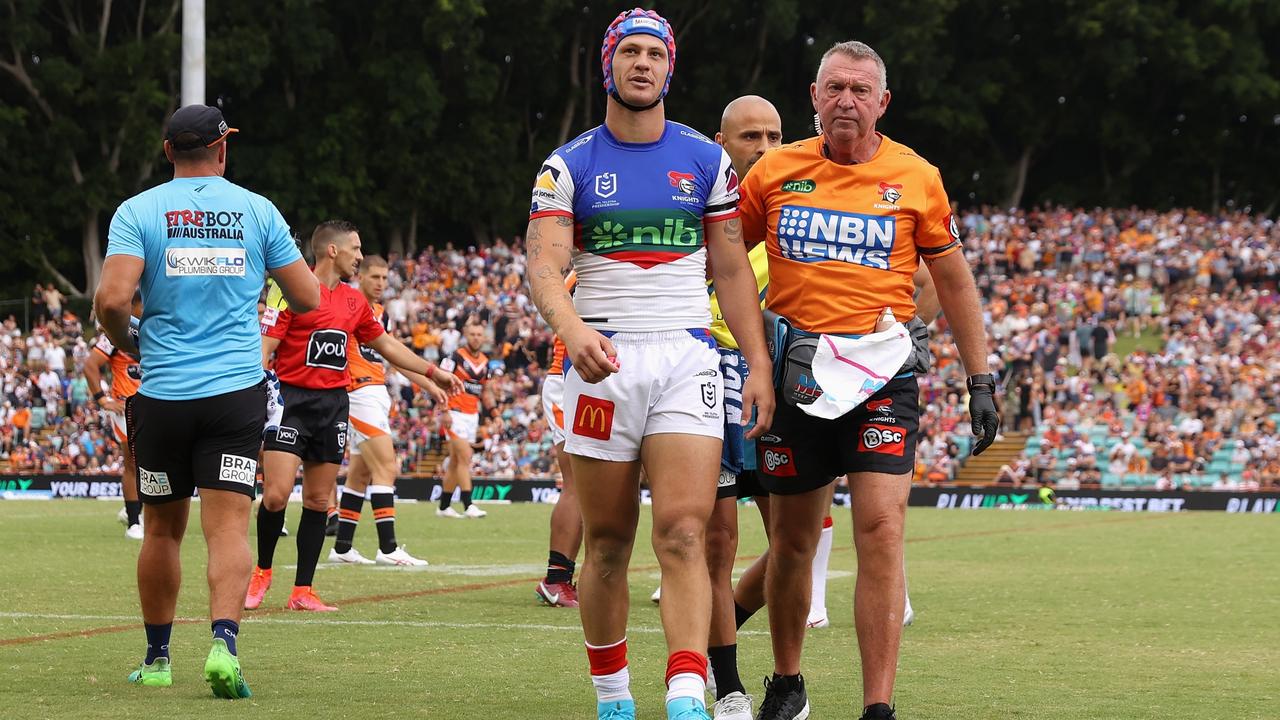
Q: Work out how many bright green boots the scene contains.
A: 2